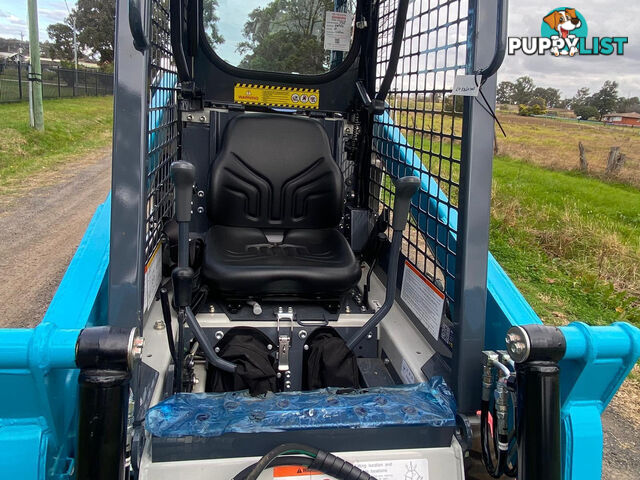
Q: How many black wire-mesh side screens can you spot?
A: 2